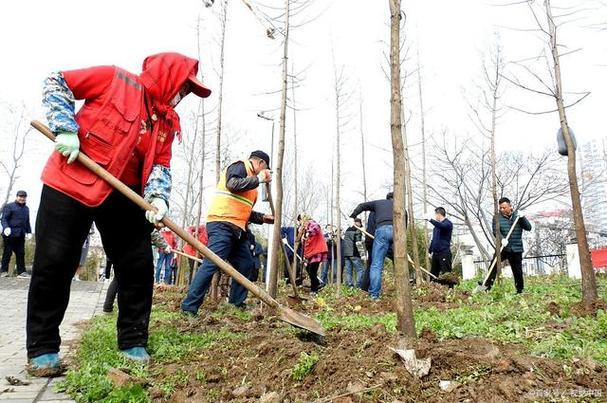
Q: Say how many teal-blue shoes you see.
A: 2